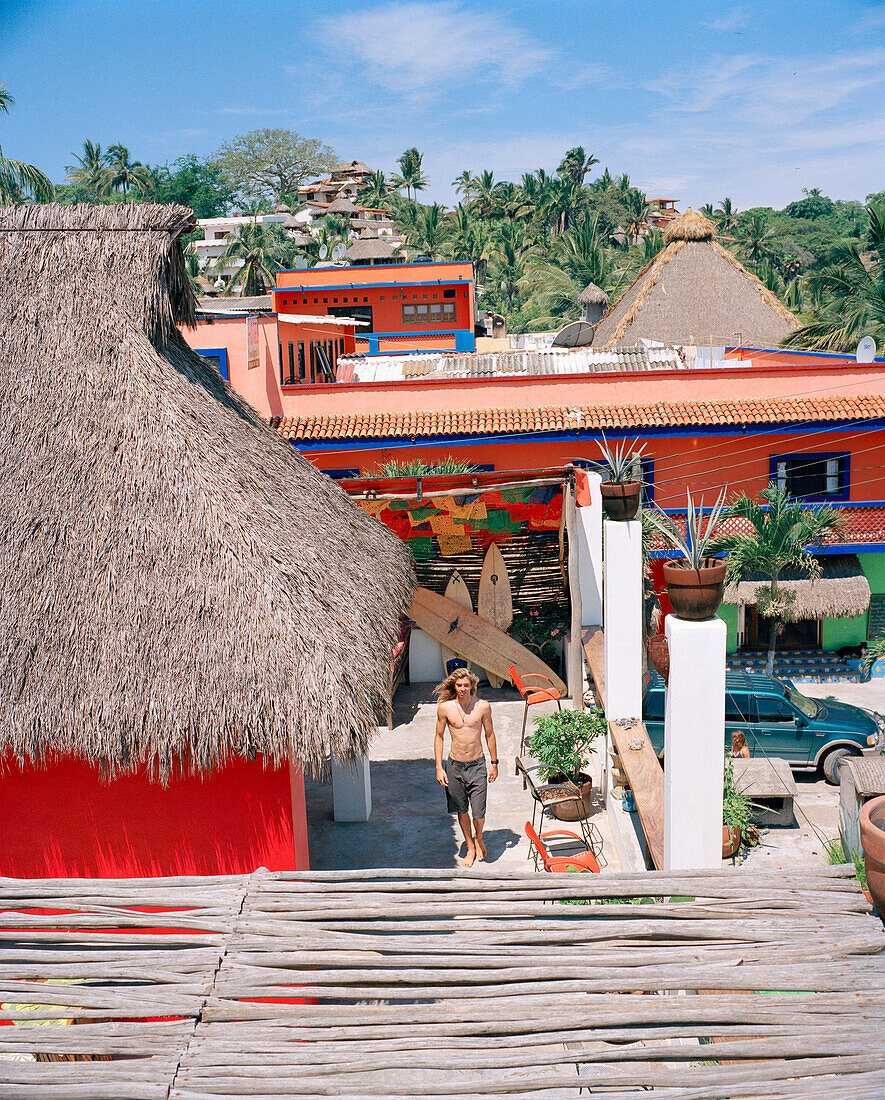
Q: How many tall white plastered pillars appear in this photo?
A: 3